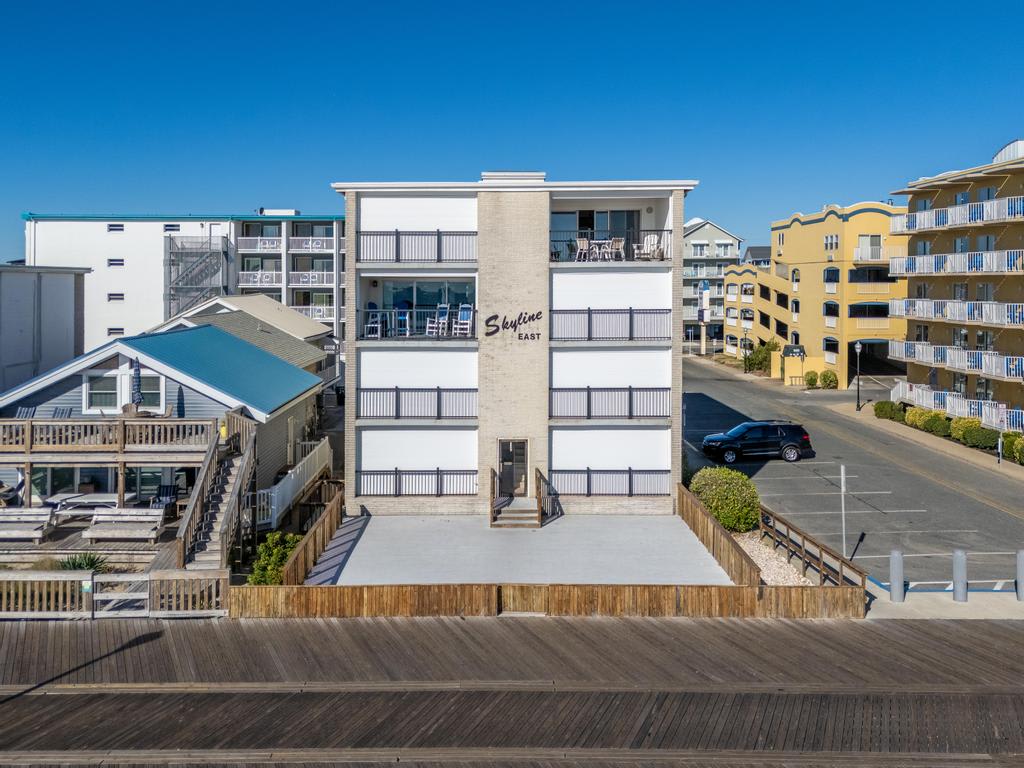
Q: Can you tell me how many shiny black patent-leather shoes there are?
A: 0